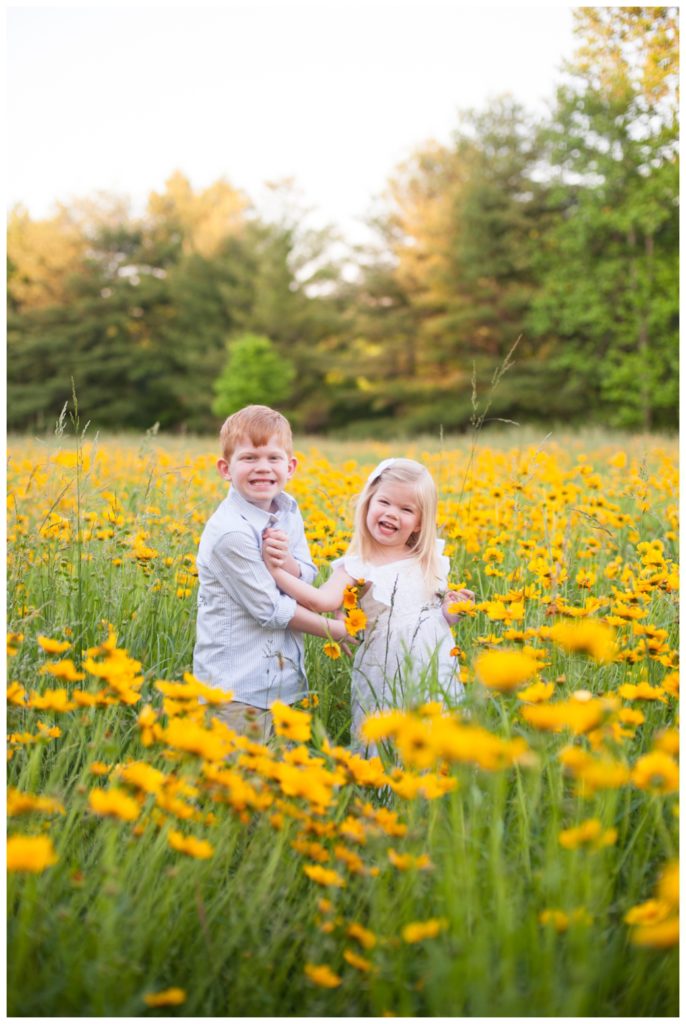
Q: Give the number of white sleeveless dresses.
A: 1